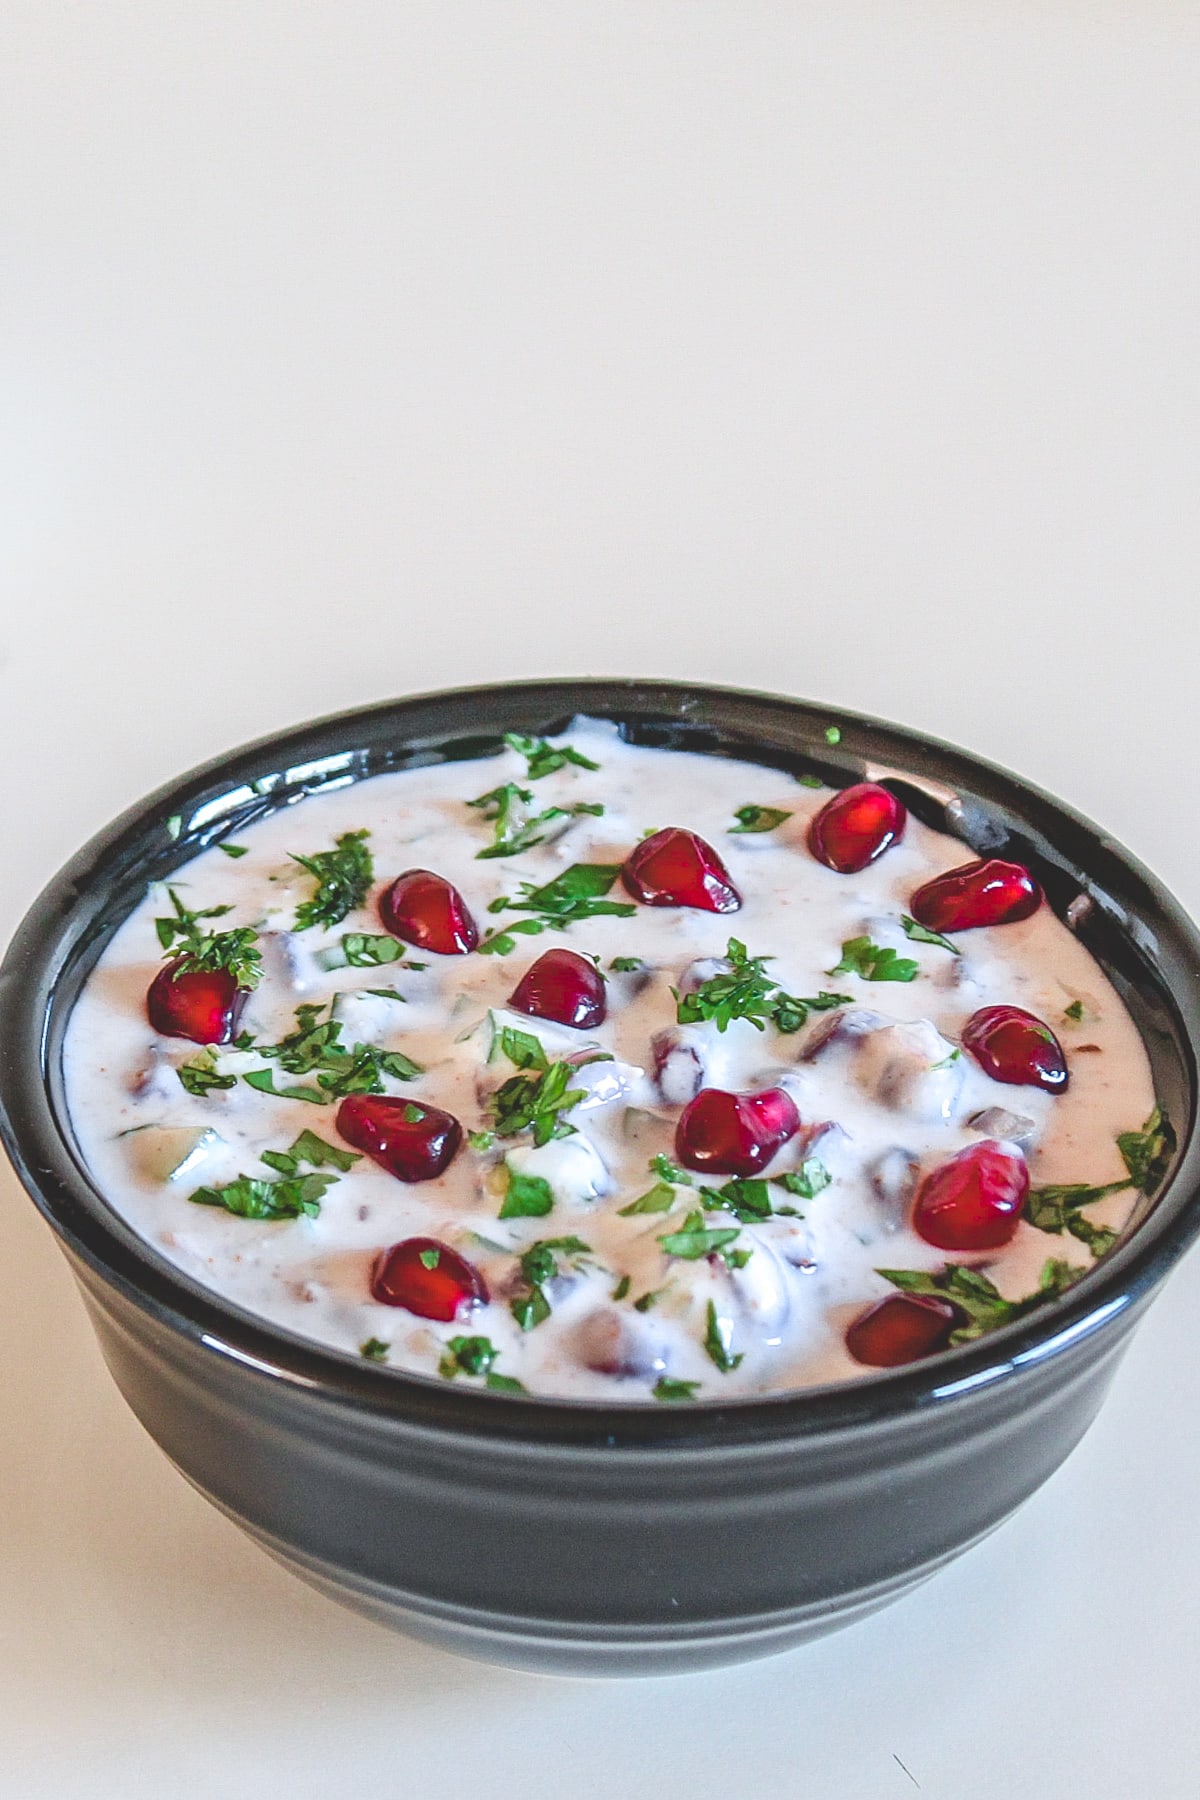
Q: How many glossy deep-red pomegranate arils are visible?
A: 12